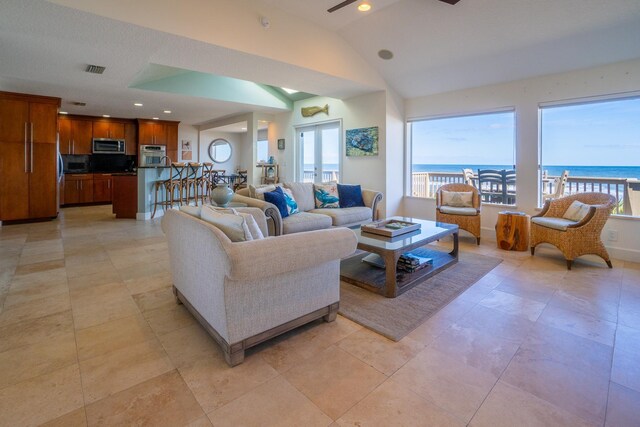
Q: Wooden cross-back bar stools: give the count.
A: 3